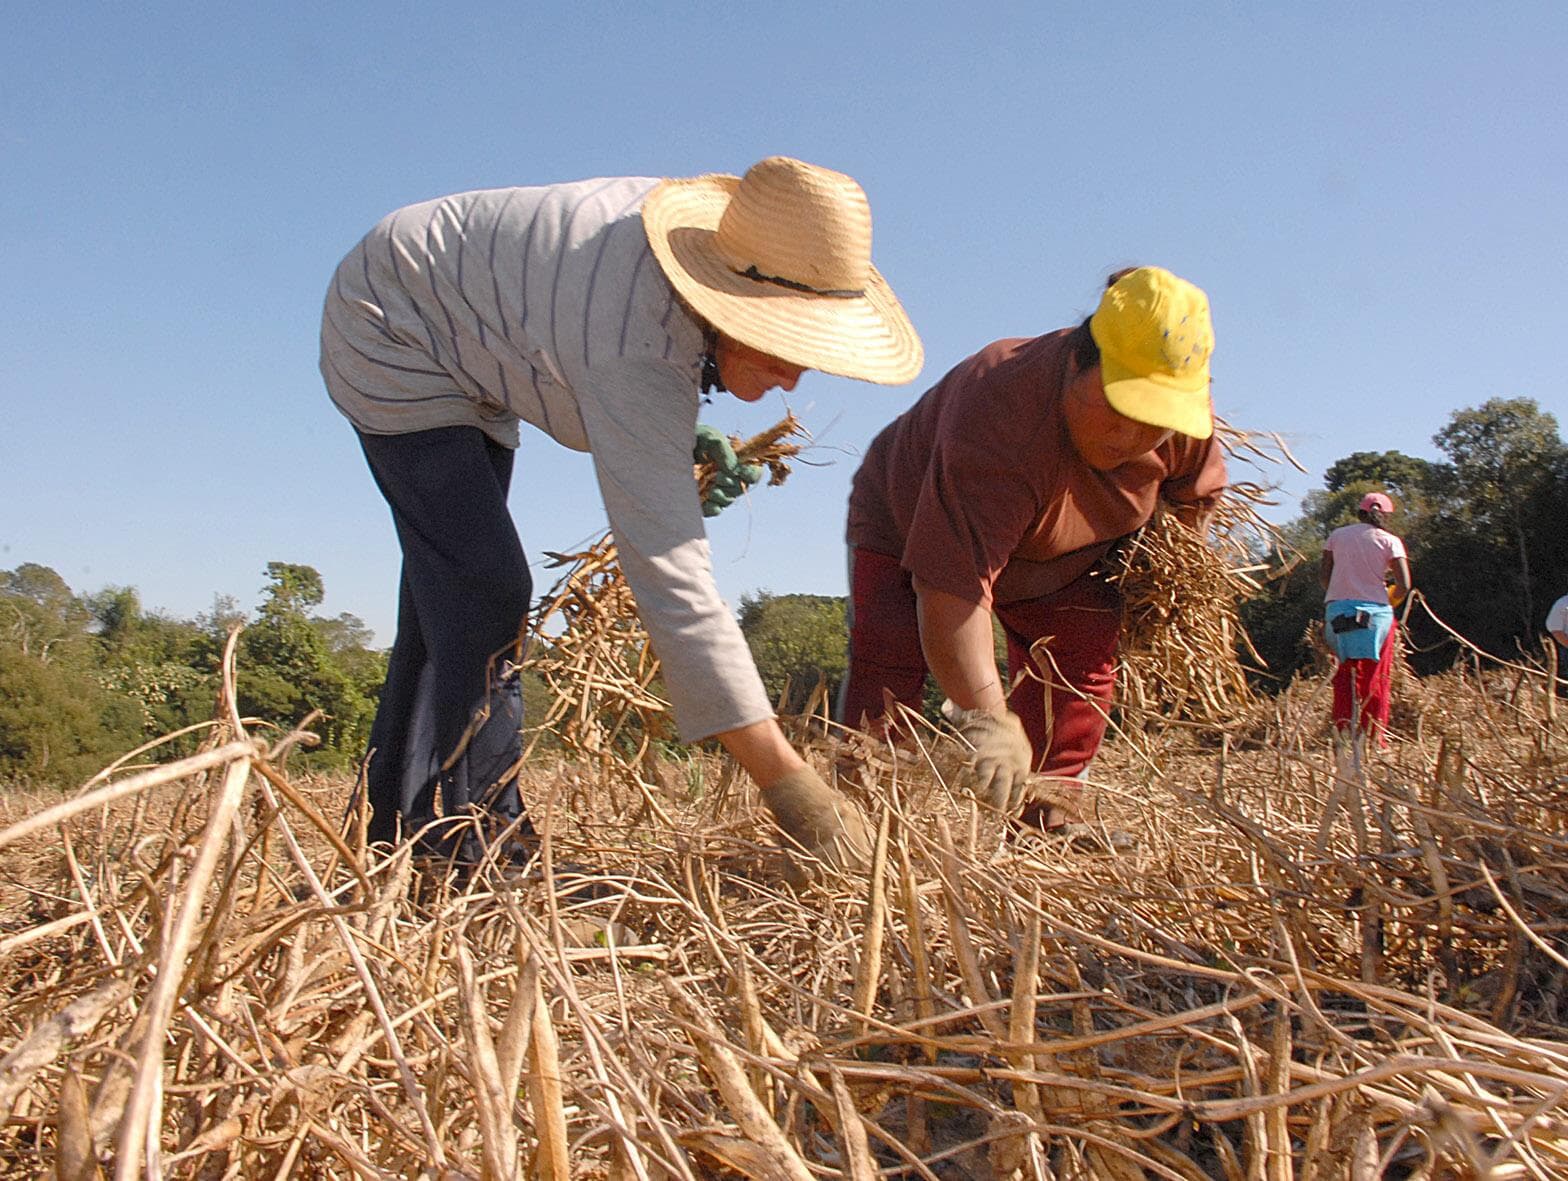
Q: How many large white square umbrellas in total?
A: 0